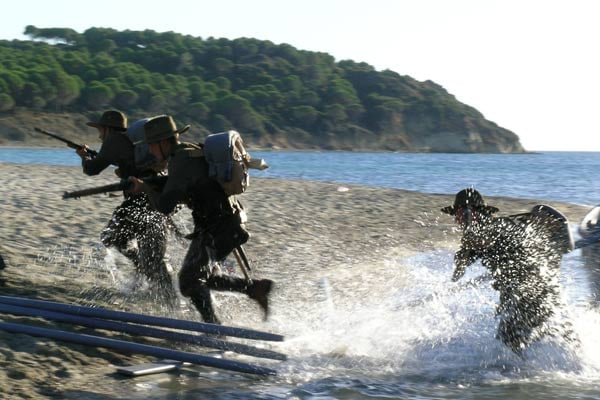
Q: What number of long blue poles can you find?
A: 3